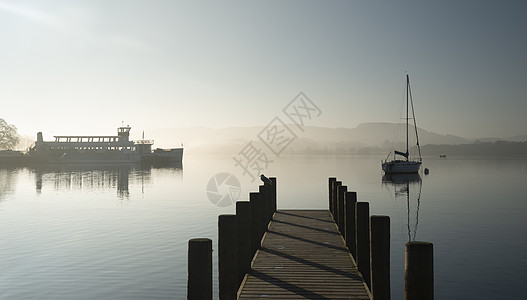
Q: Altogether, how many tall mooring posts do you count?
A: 14